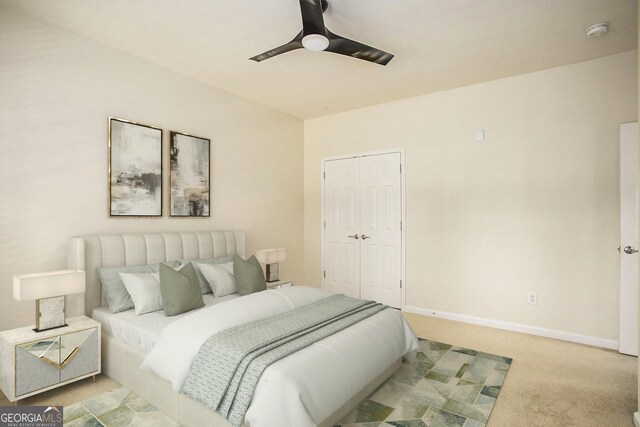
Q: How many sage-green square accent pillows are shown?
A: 2